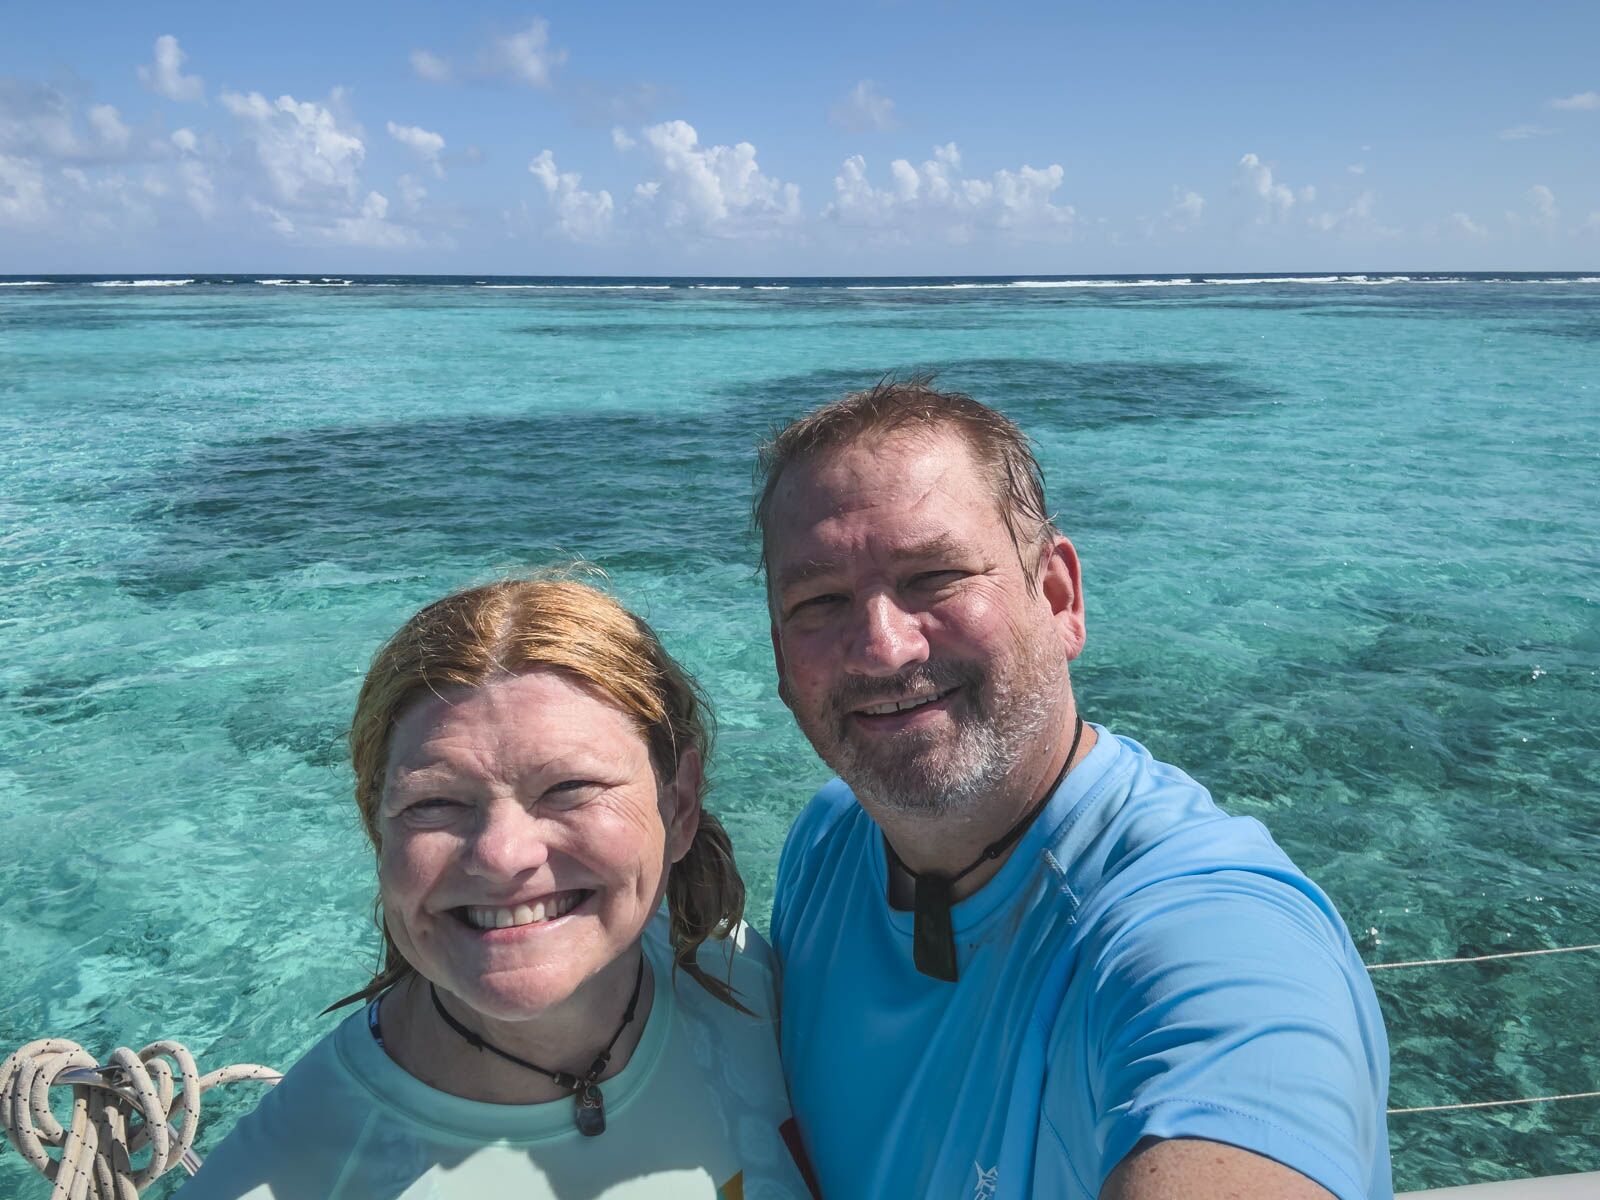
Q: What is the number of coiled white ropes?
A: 1